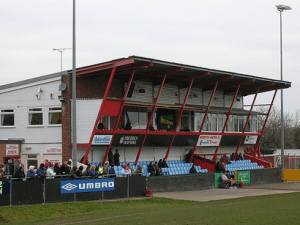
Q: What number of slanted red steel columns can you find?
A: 8